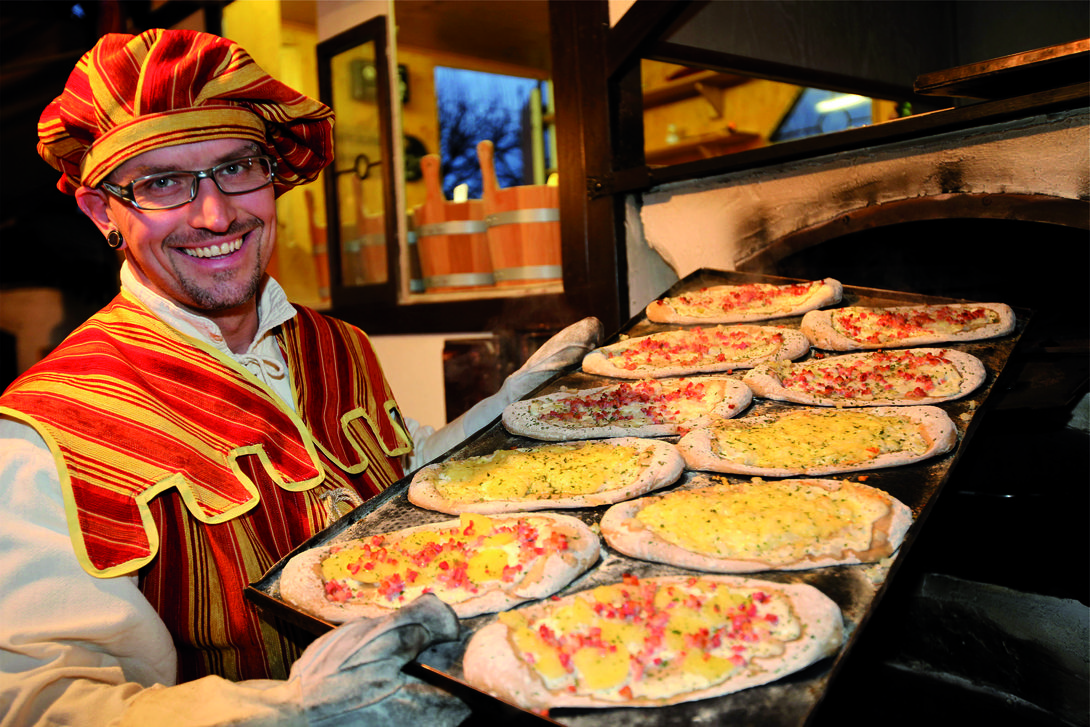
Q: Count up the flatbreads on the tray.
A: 10